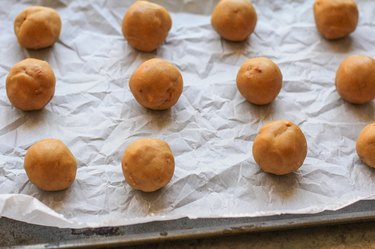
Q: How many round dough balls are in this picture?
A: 12